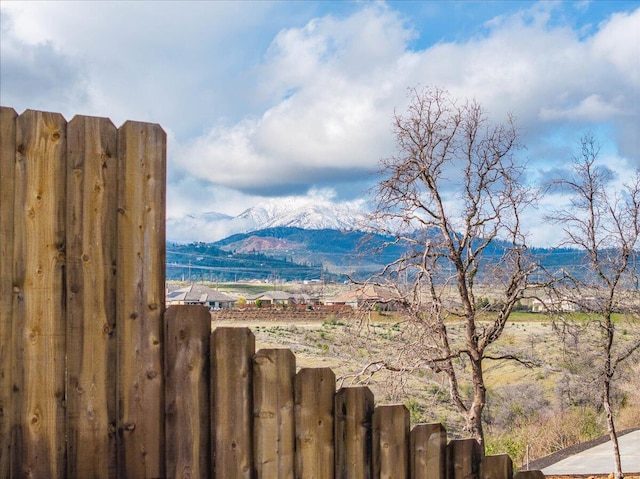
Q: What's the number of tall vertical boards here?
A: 4